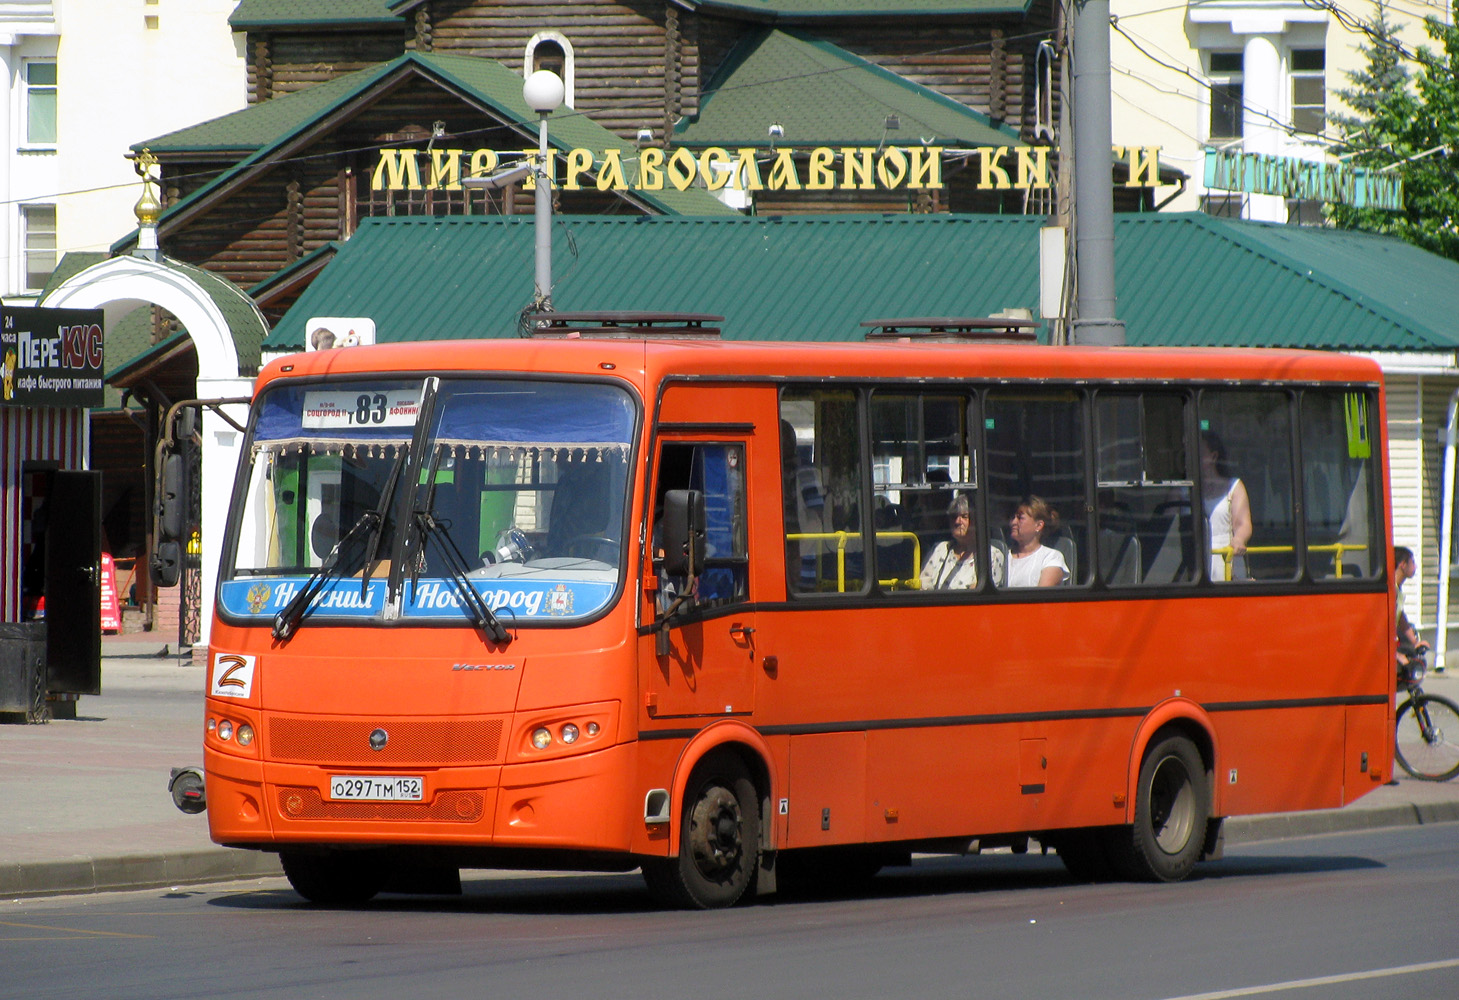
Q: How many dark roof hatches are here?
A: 2